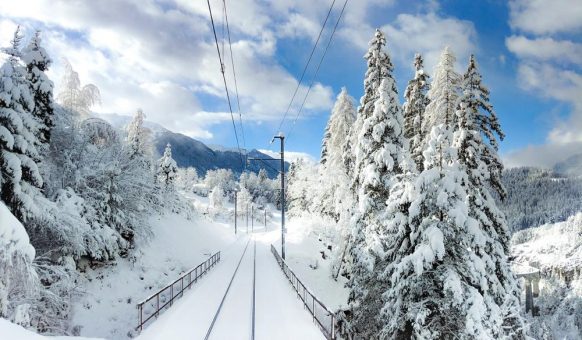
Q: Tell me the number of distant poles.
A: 4